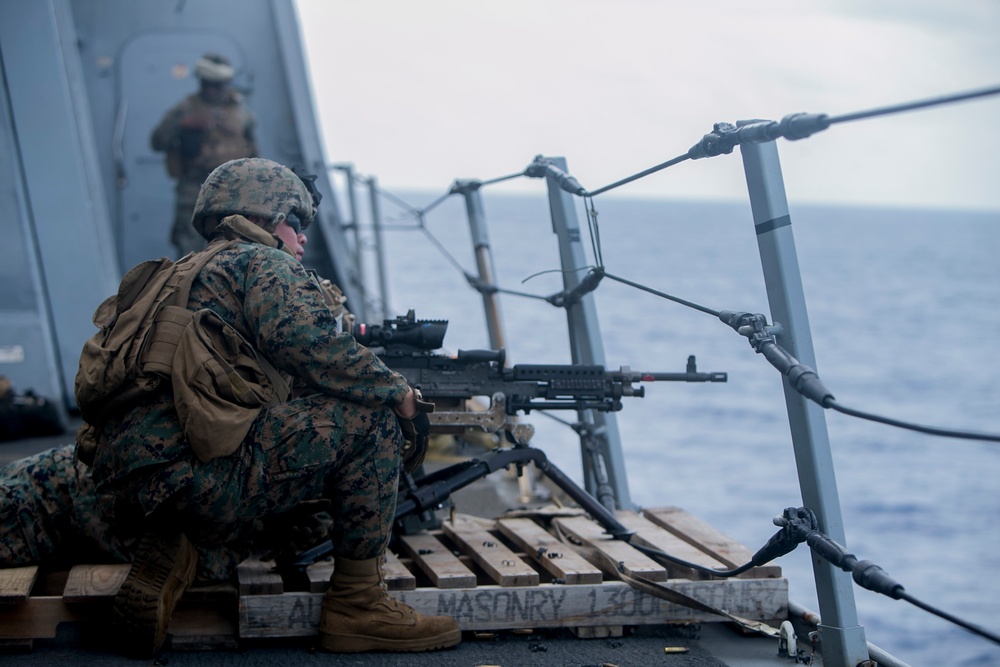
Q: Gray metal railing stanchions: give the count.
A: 5